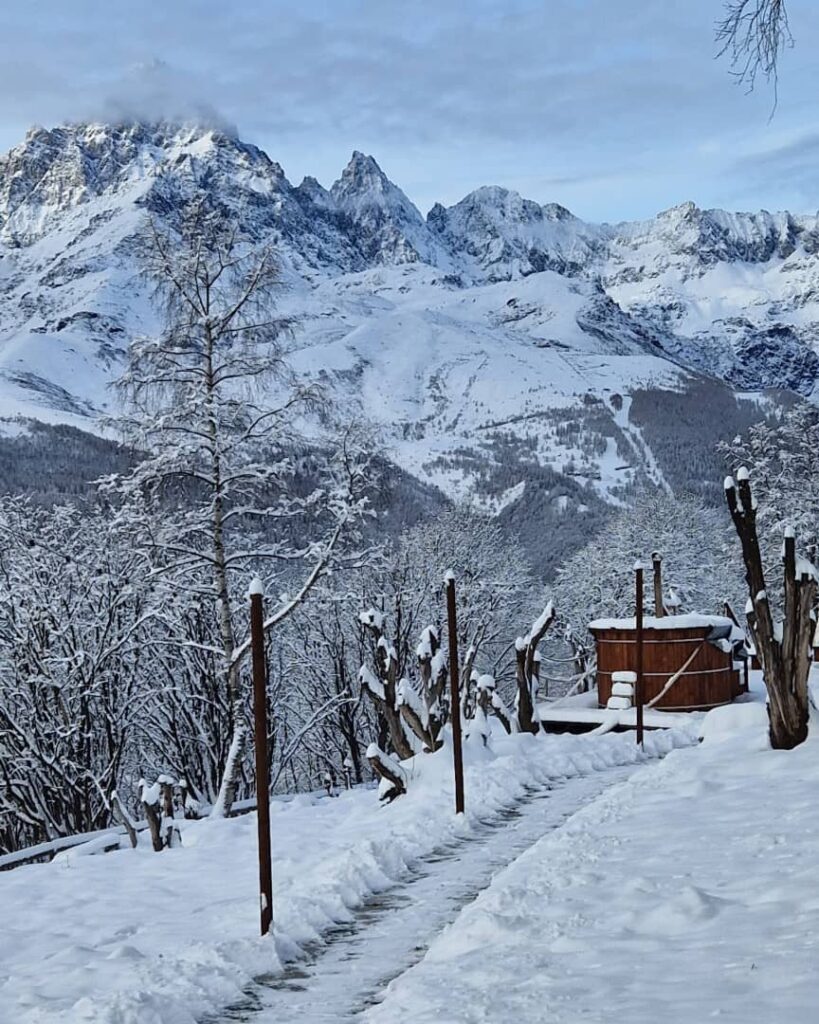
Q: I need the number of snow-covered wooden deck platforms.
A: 1